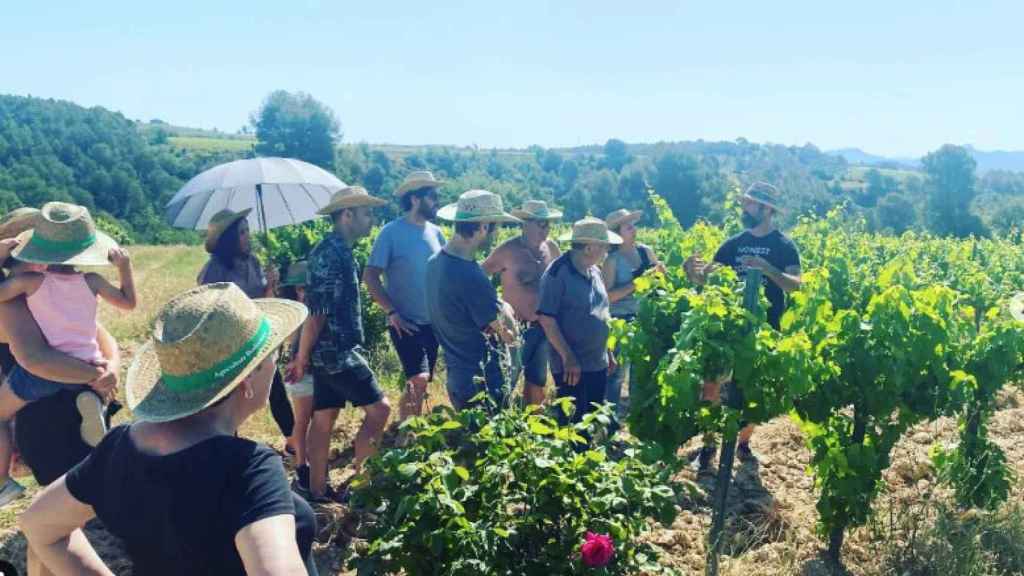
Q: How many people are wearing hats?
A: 12